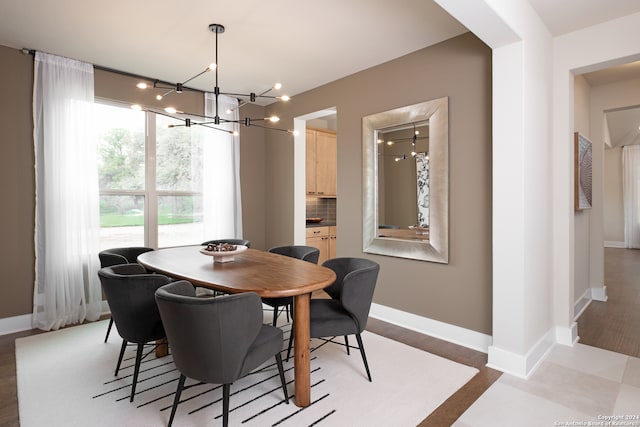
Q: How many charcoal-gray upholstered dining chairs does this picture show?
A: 6